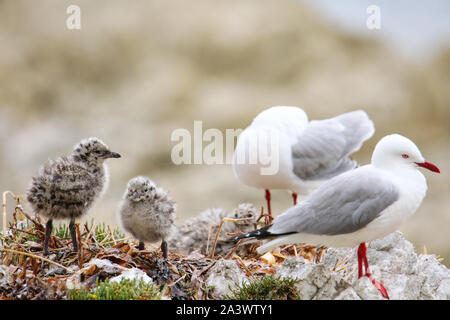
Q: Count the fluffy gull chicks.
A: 3